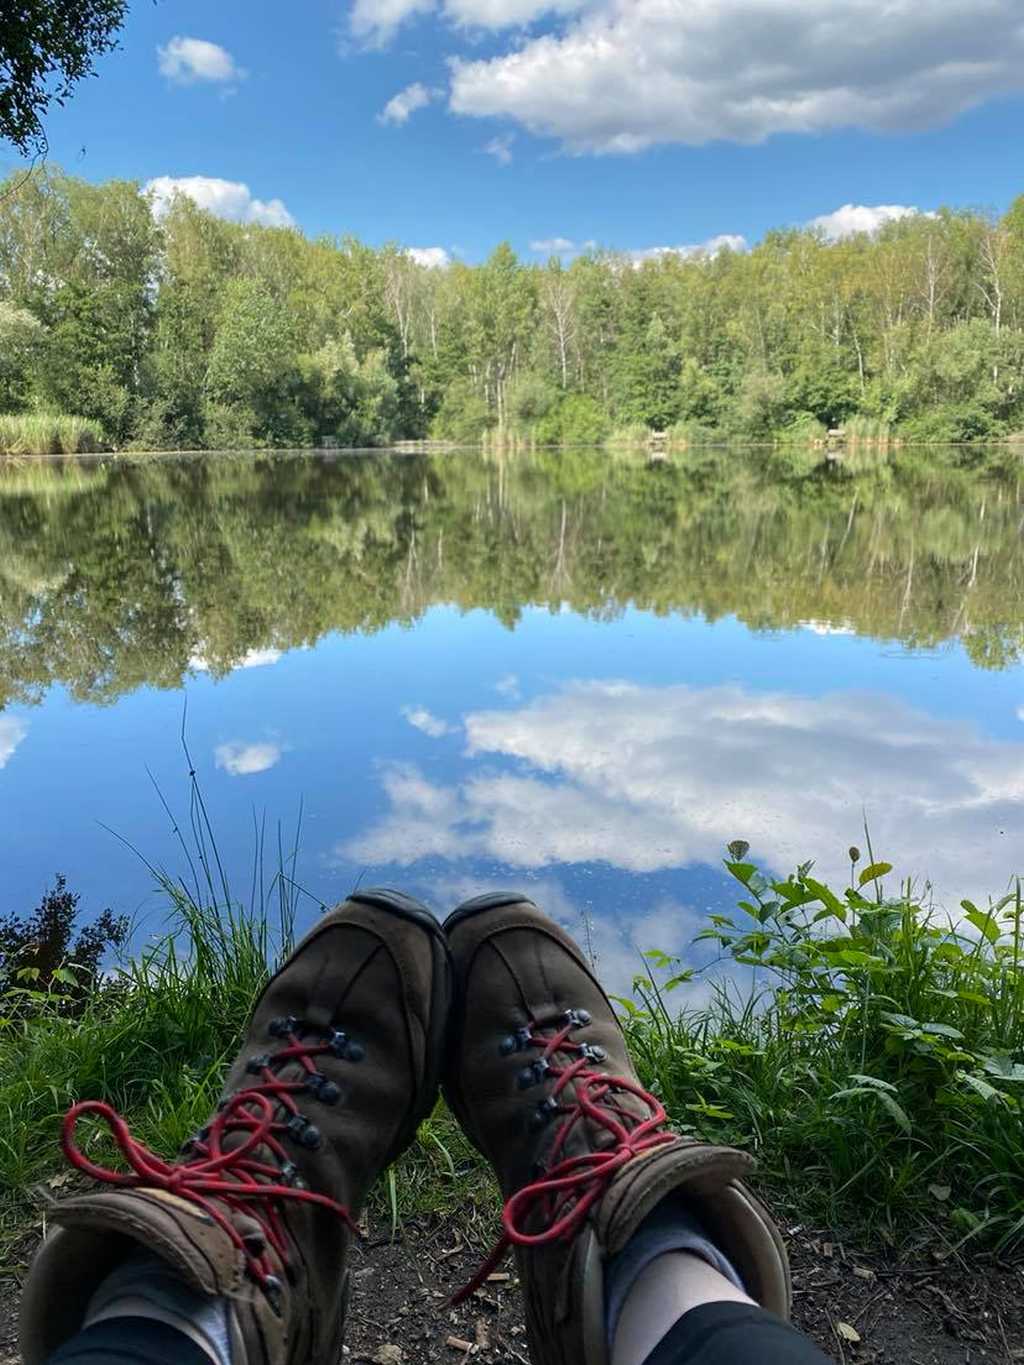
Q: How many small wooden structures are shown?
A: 2